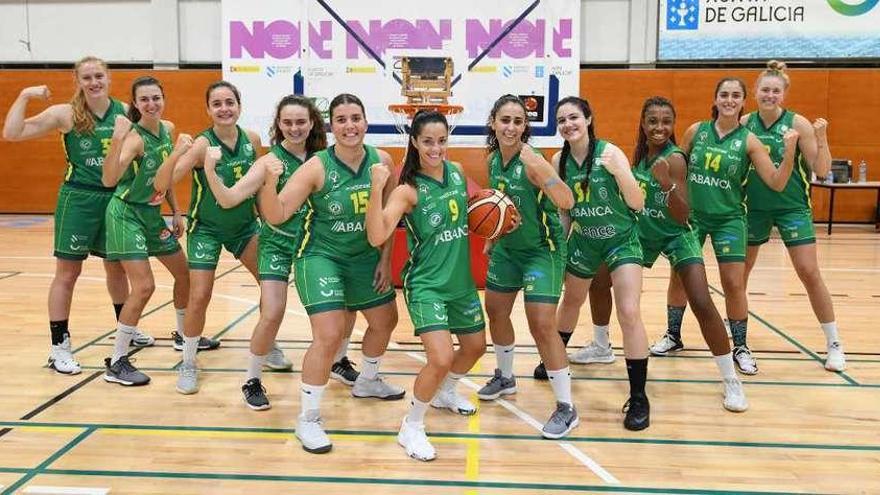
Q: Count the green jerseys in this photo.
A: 11